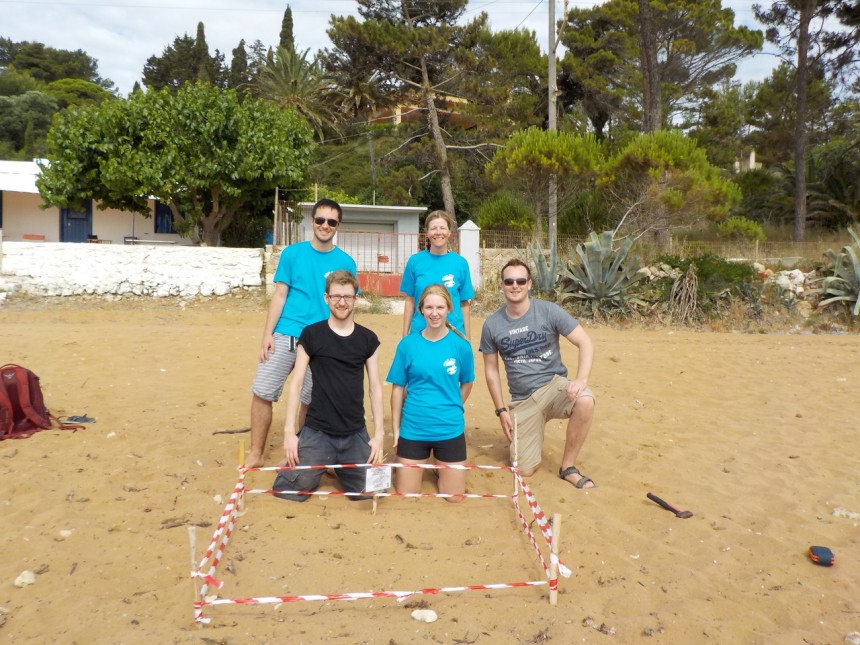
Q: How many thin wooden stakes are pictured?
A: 5